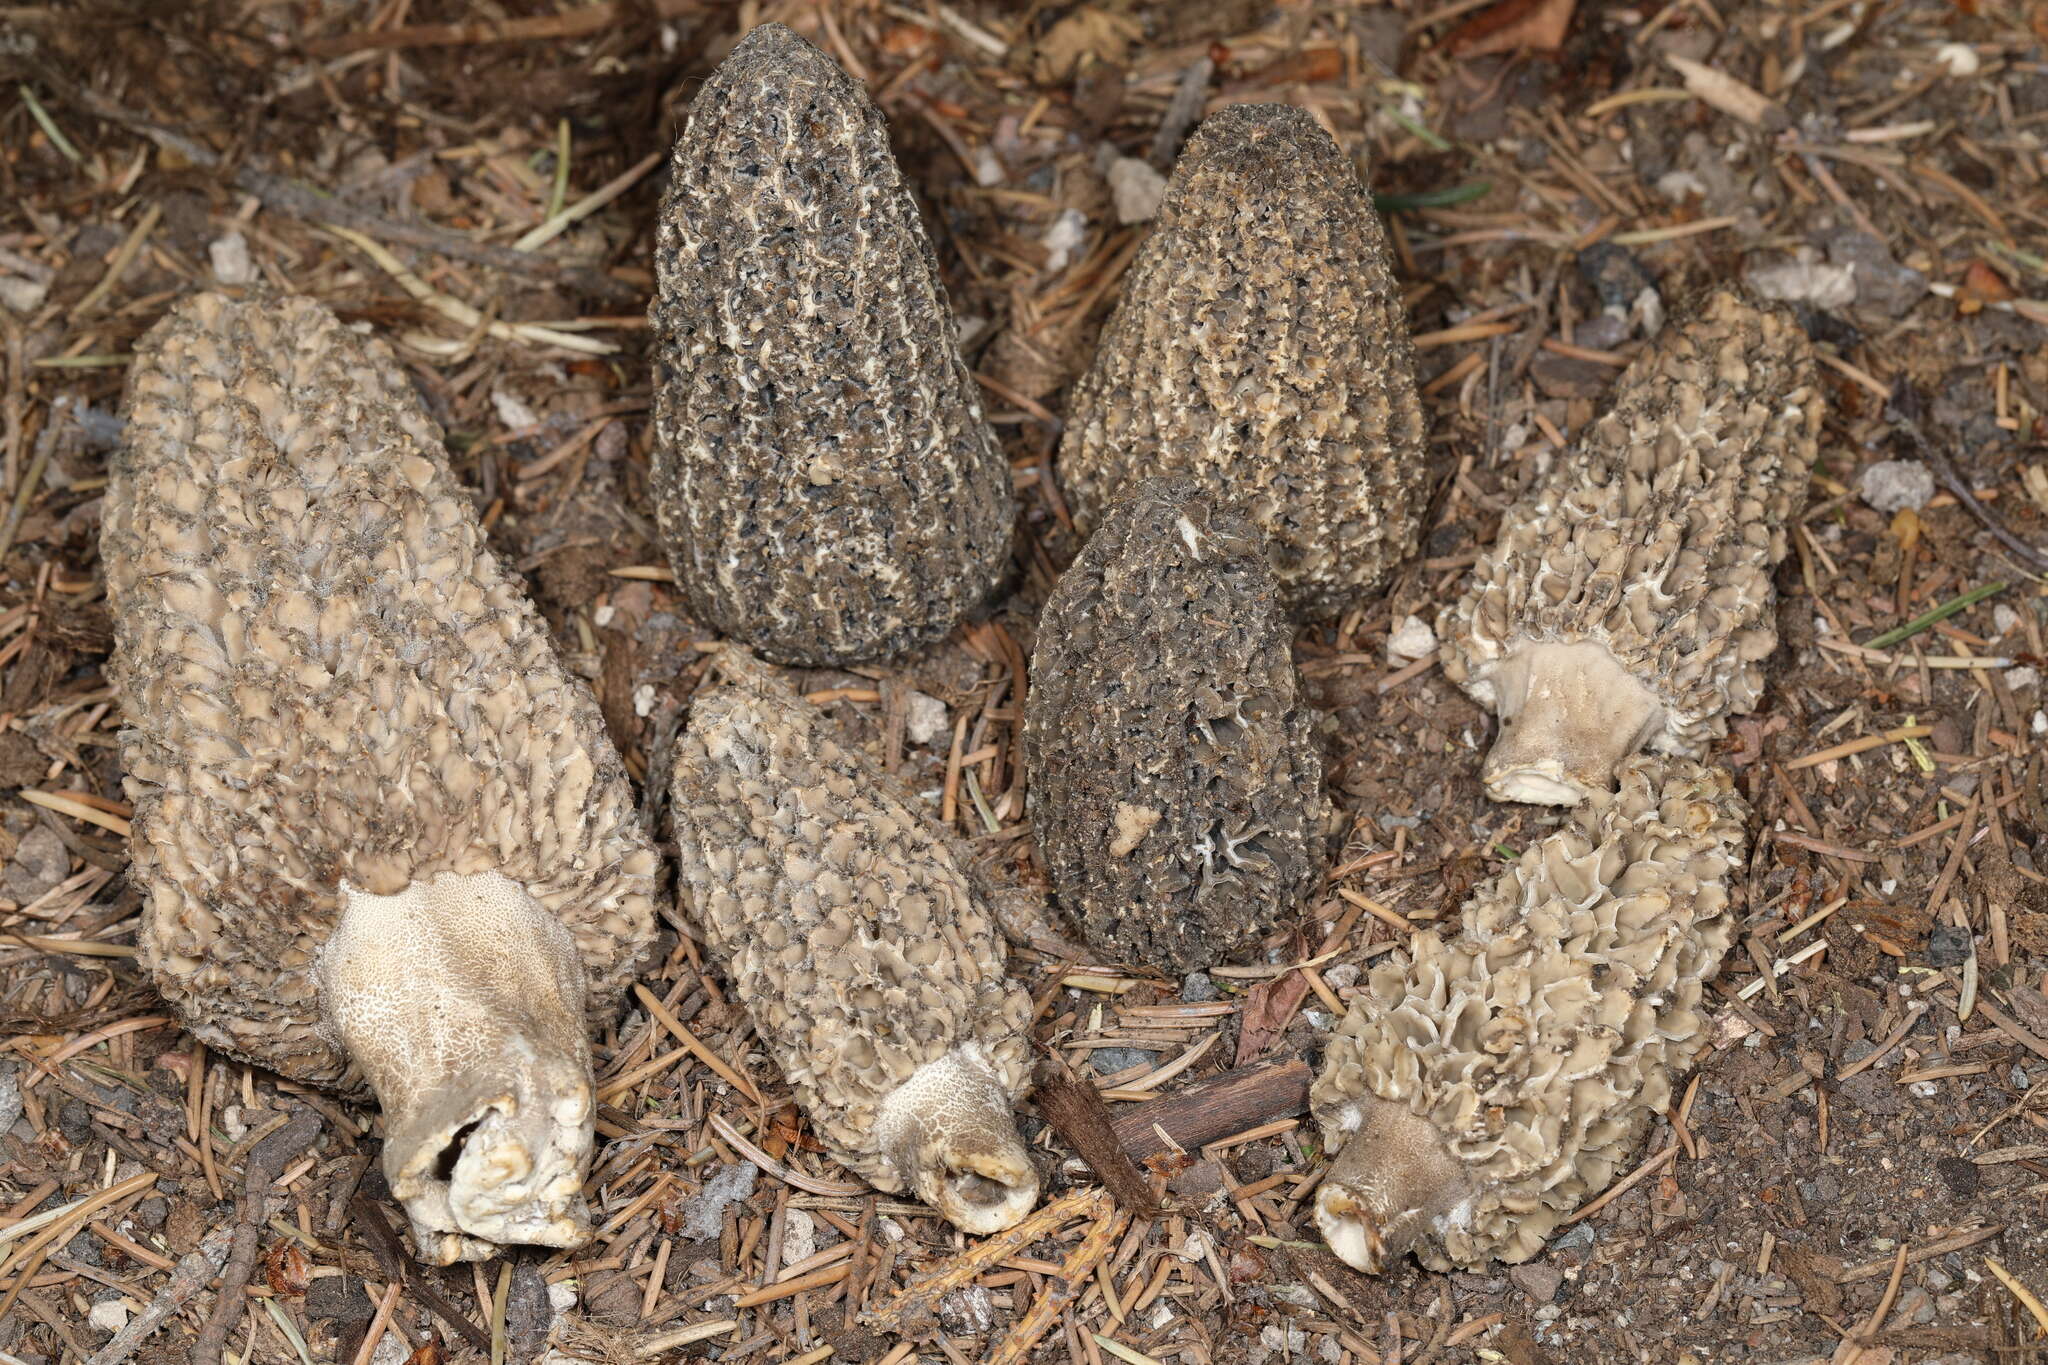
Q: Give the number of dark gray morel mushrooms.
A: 2